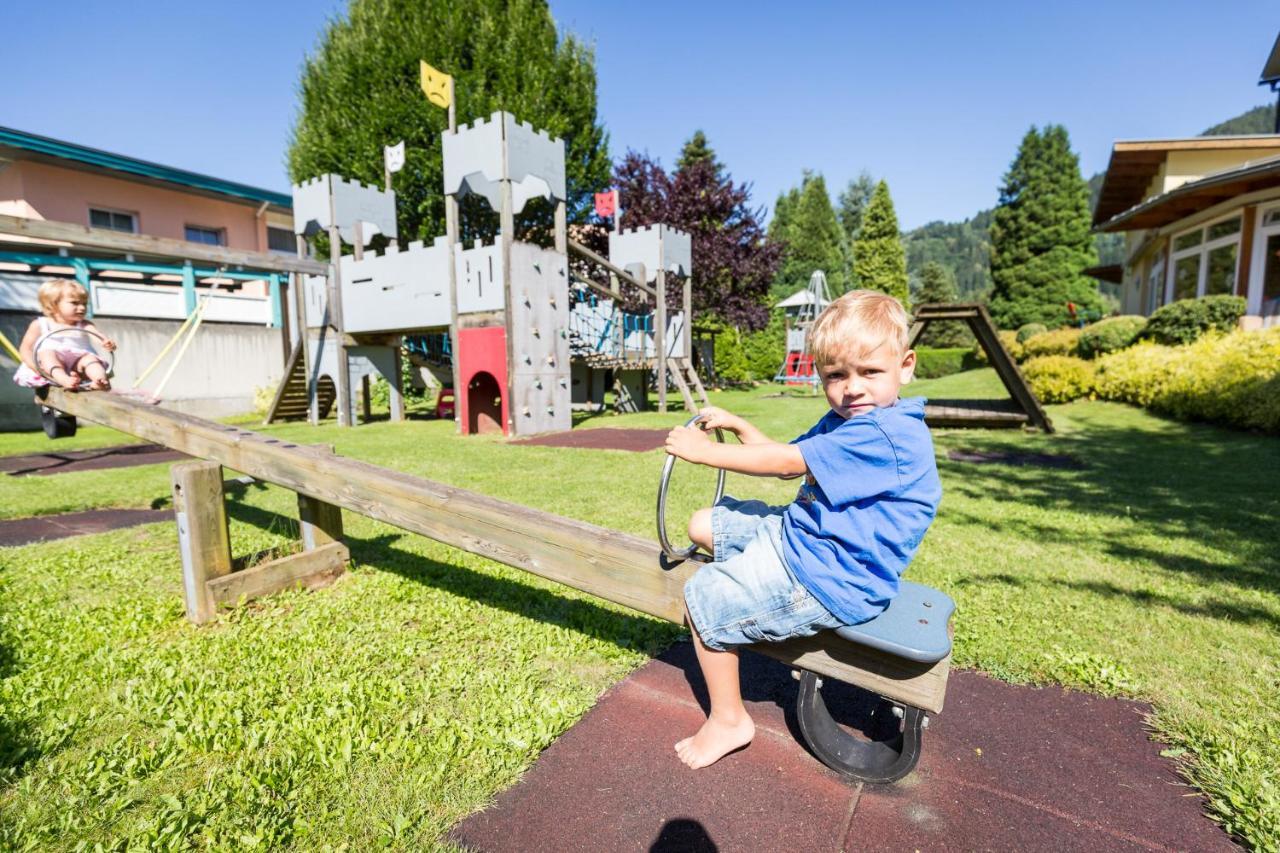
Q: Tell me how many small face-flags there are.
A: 3